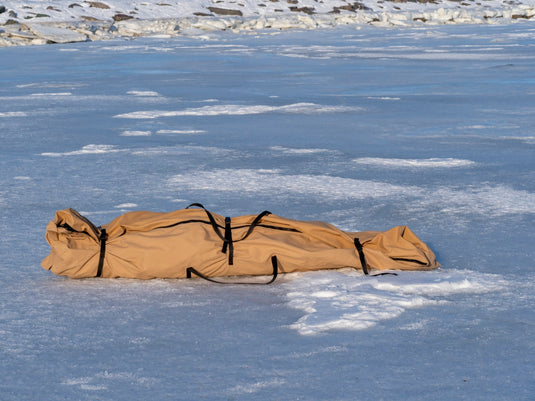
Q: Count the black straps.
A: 5